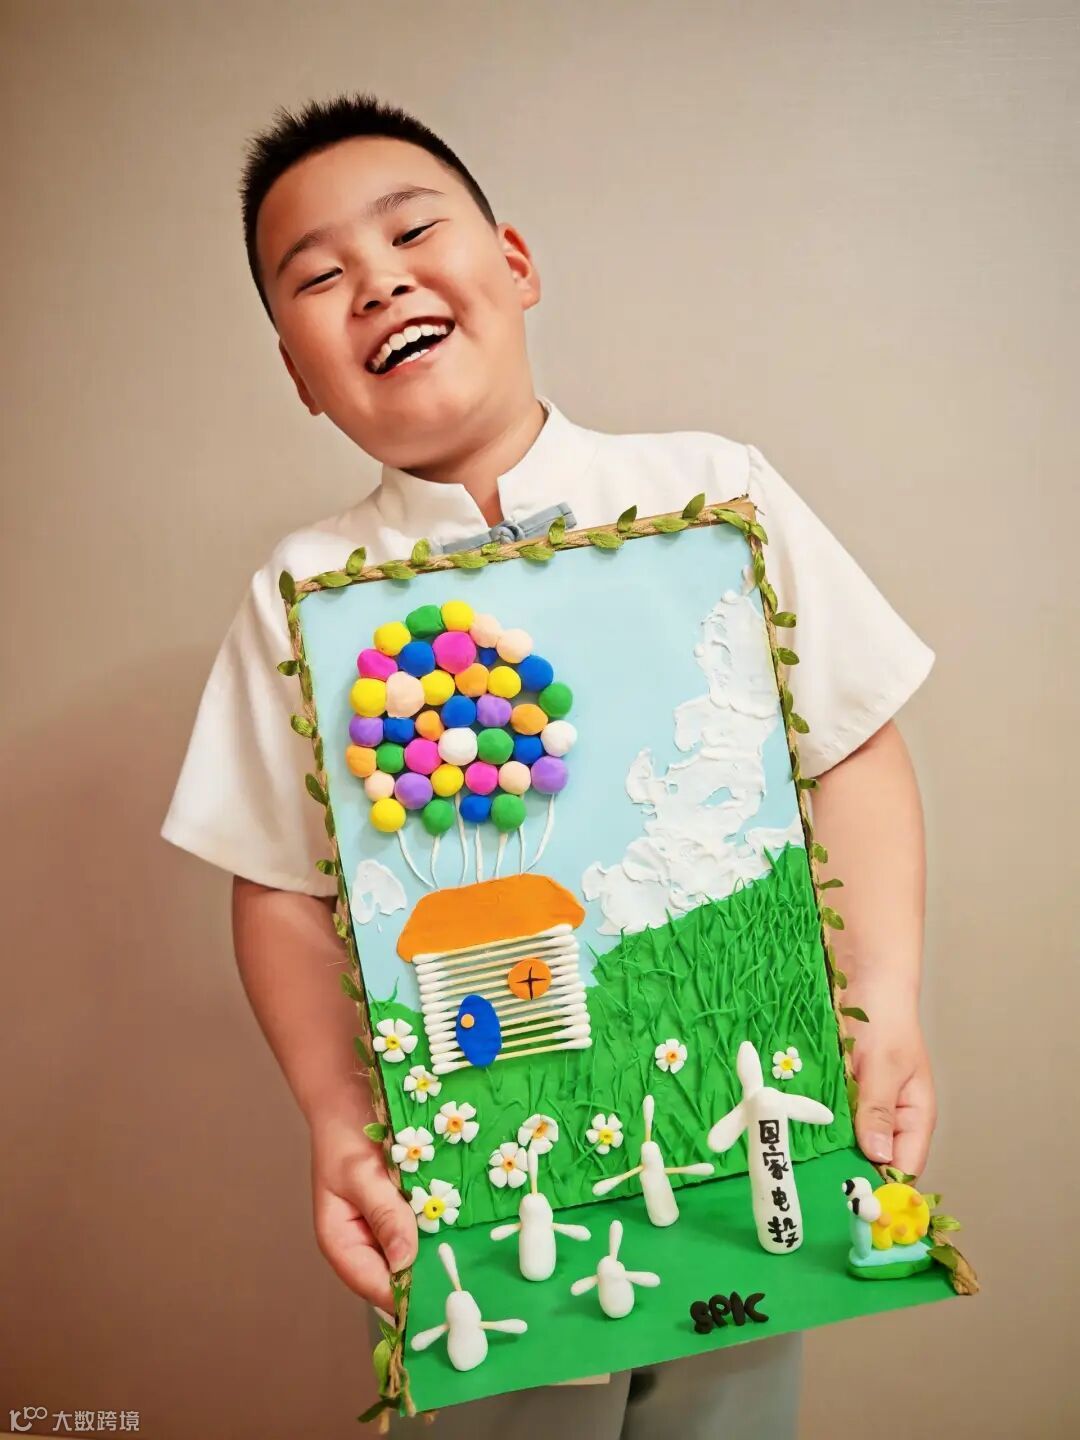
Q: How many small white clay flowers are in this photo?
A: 10